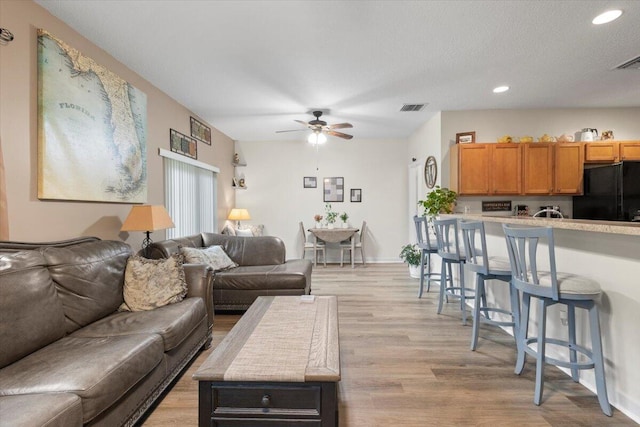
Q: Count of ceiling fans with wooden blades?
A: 1